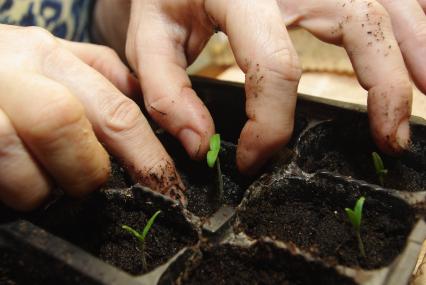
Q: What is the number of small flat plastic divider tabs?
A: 1